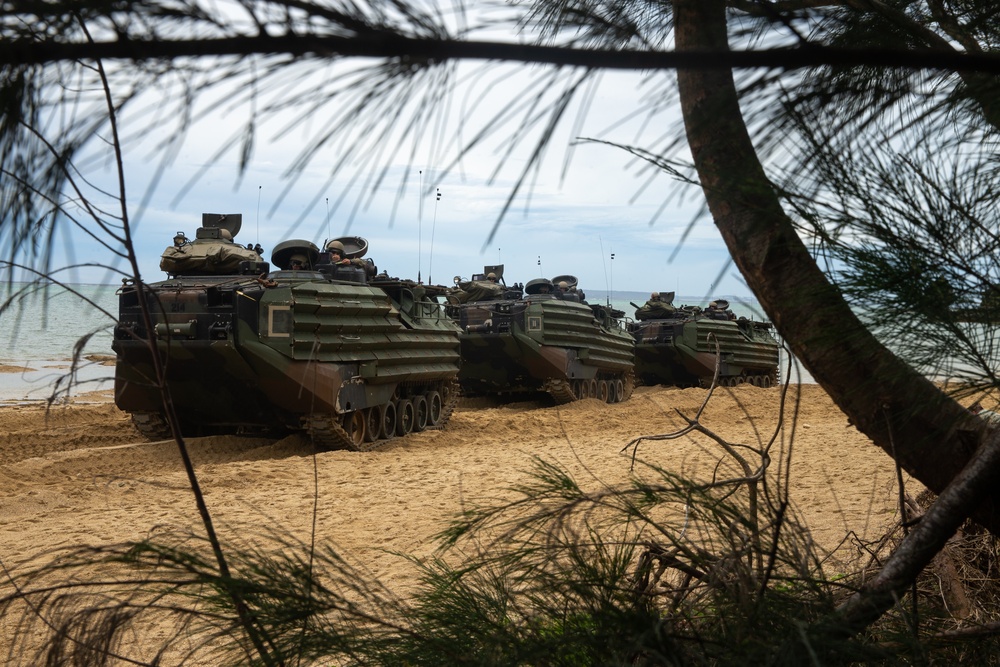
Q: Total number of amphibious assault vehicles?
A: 3